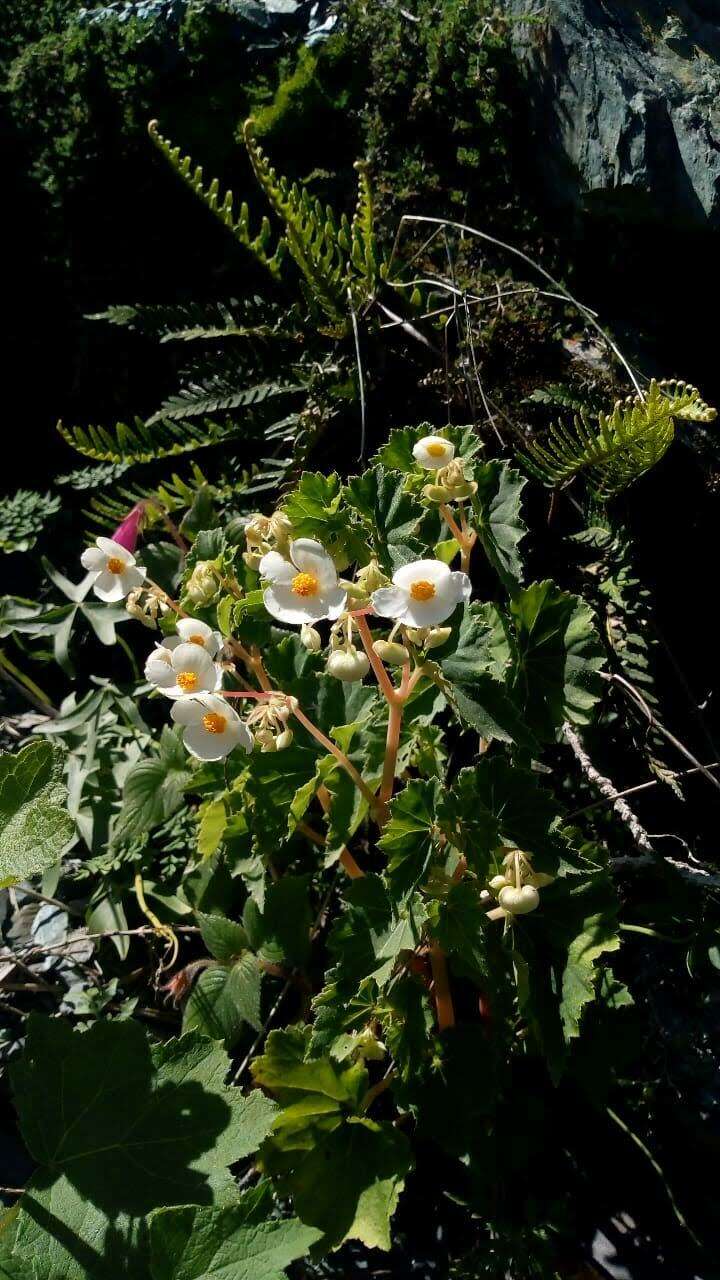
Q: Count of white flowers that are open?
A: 7